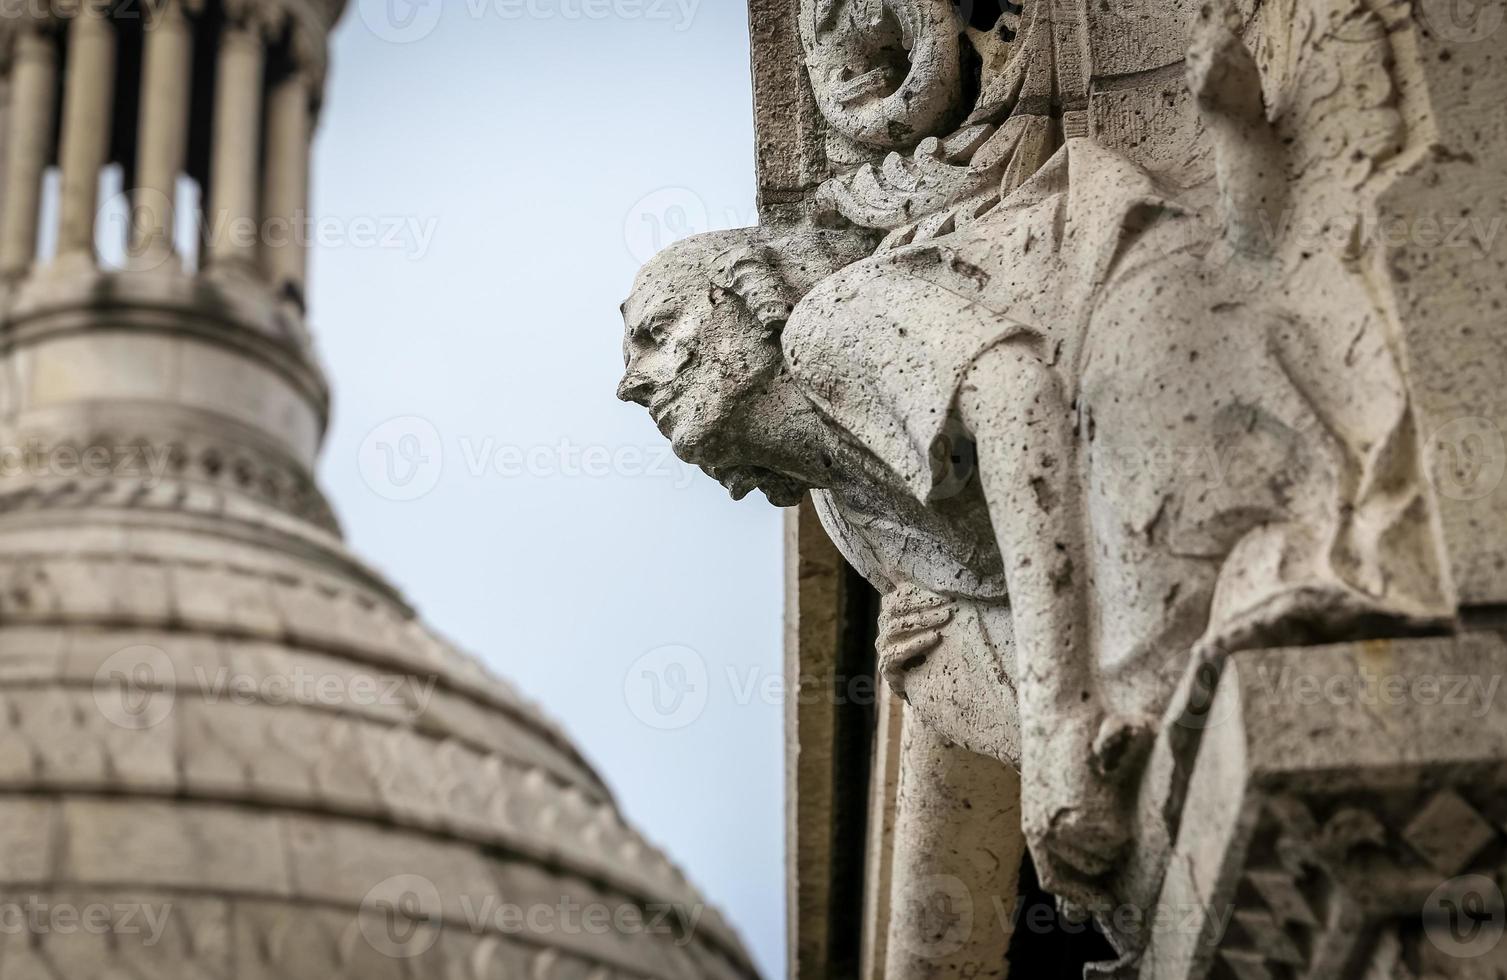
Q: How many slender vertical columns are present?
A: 5